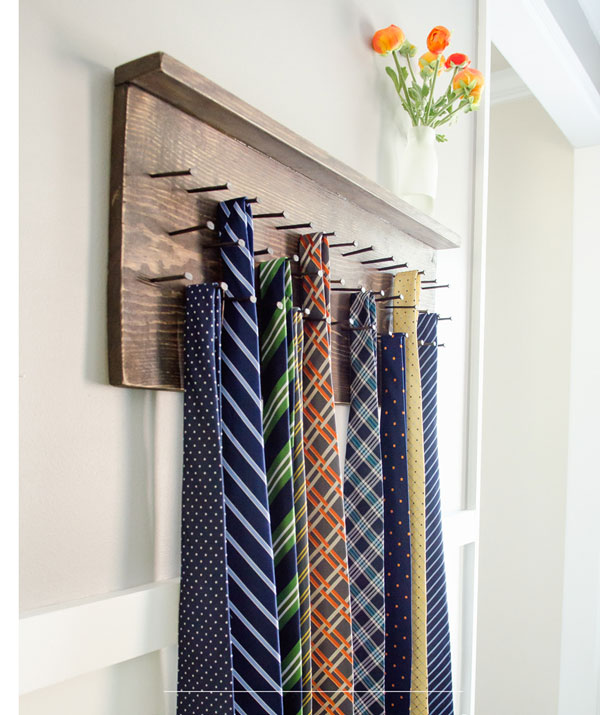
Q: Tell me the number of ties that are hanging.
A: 9